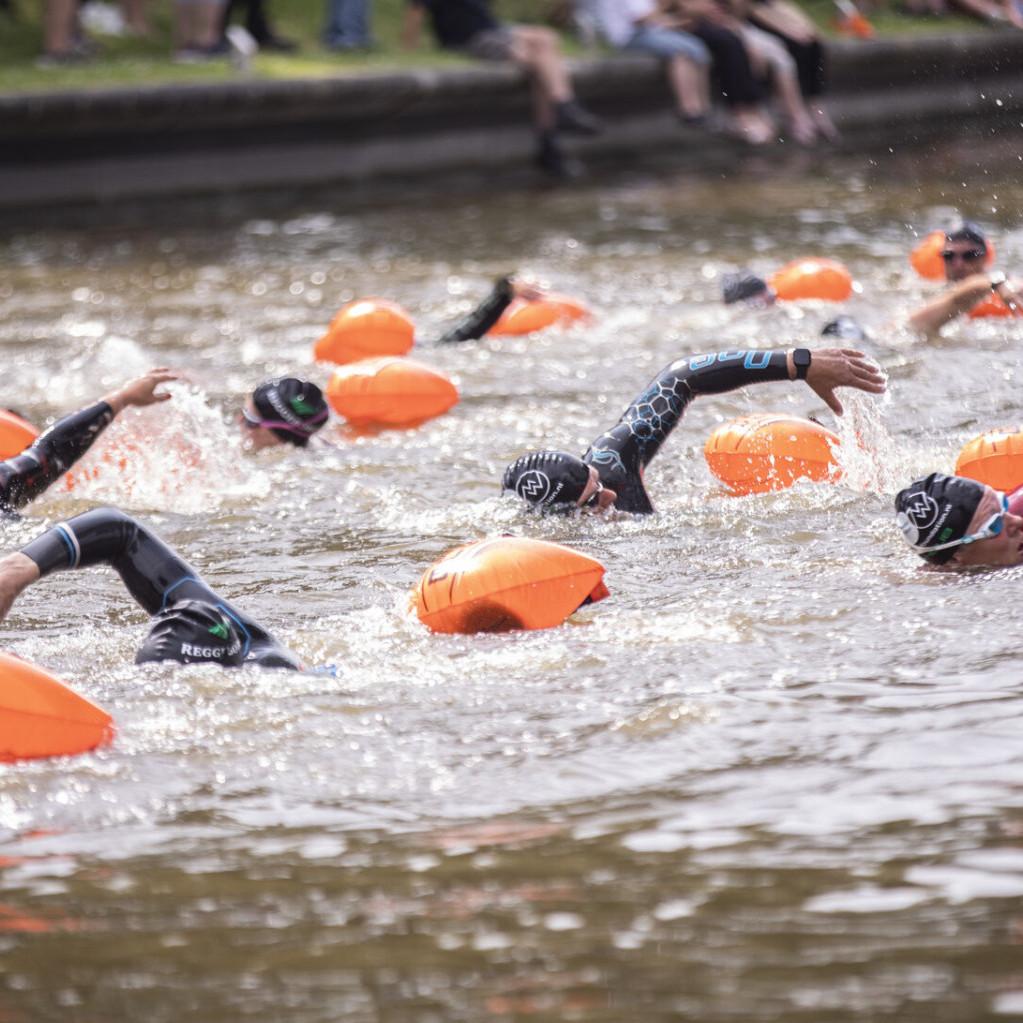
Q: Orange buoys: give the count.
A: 11